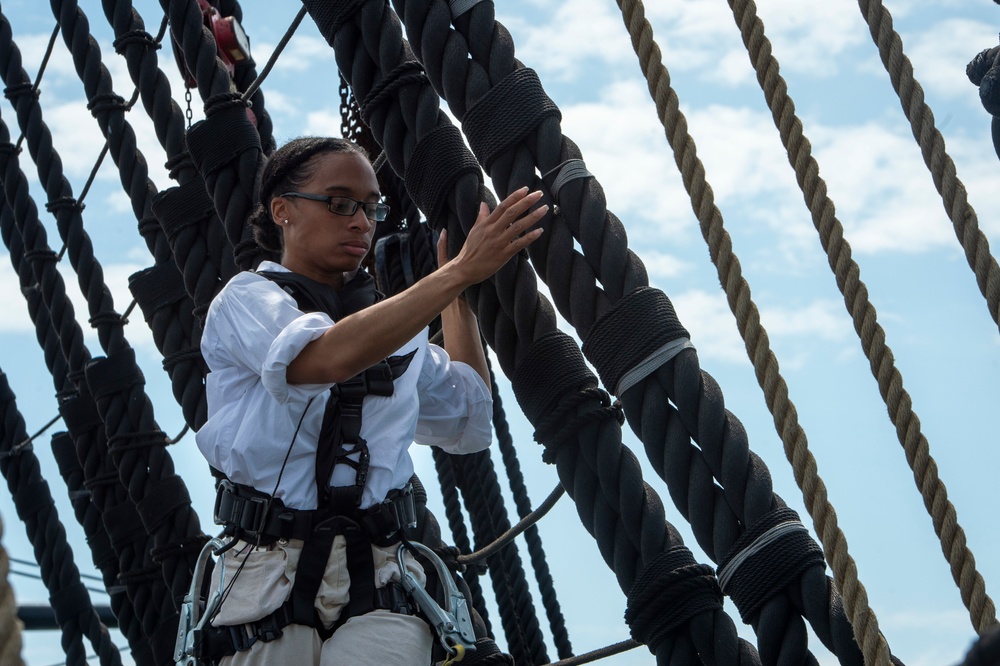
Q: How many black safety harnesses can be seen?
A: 1